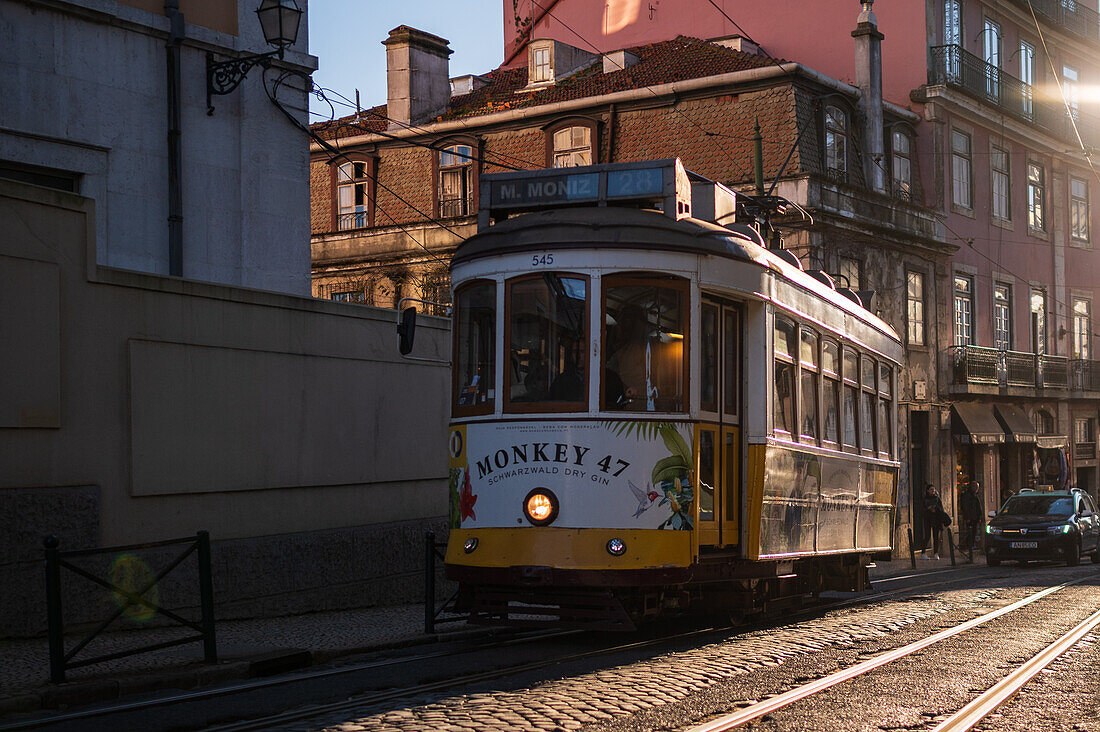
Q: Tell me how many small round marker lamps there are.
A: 2